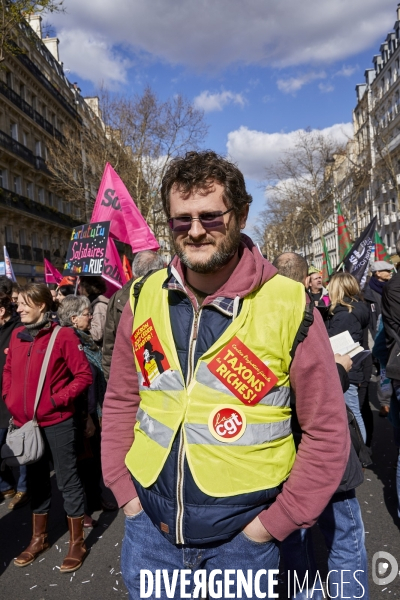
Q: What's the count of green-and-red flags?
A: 3